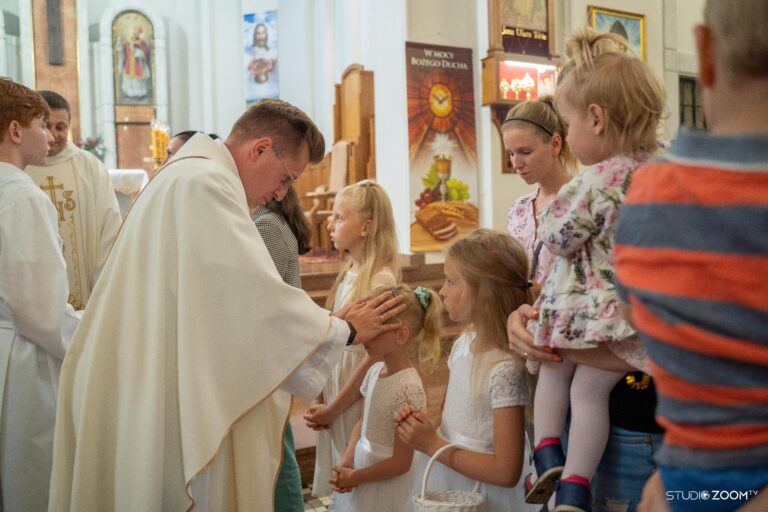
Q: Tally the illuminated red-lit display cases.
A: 1